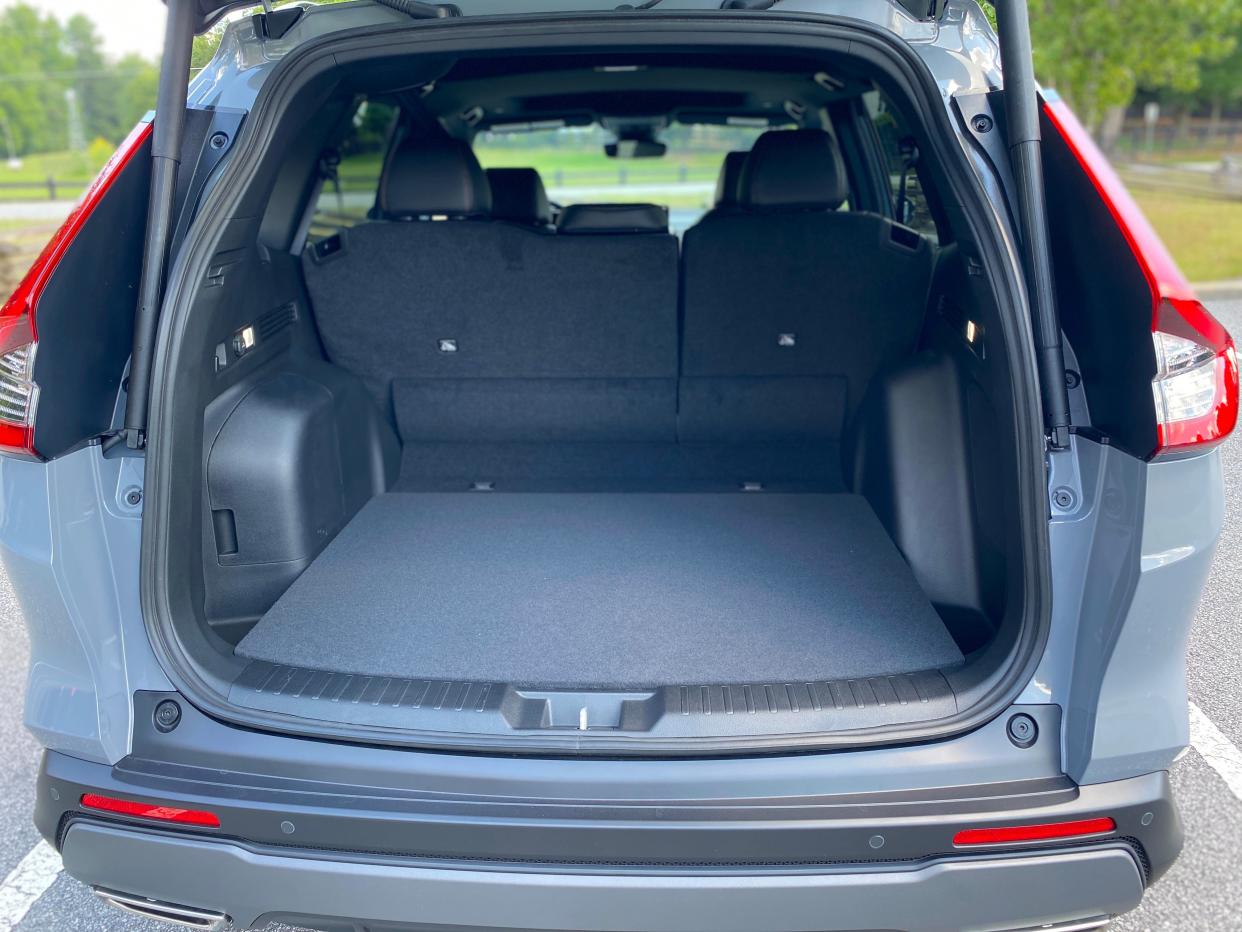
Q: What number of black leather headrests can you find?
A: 5